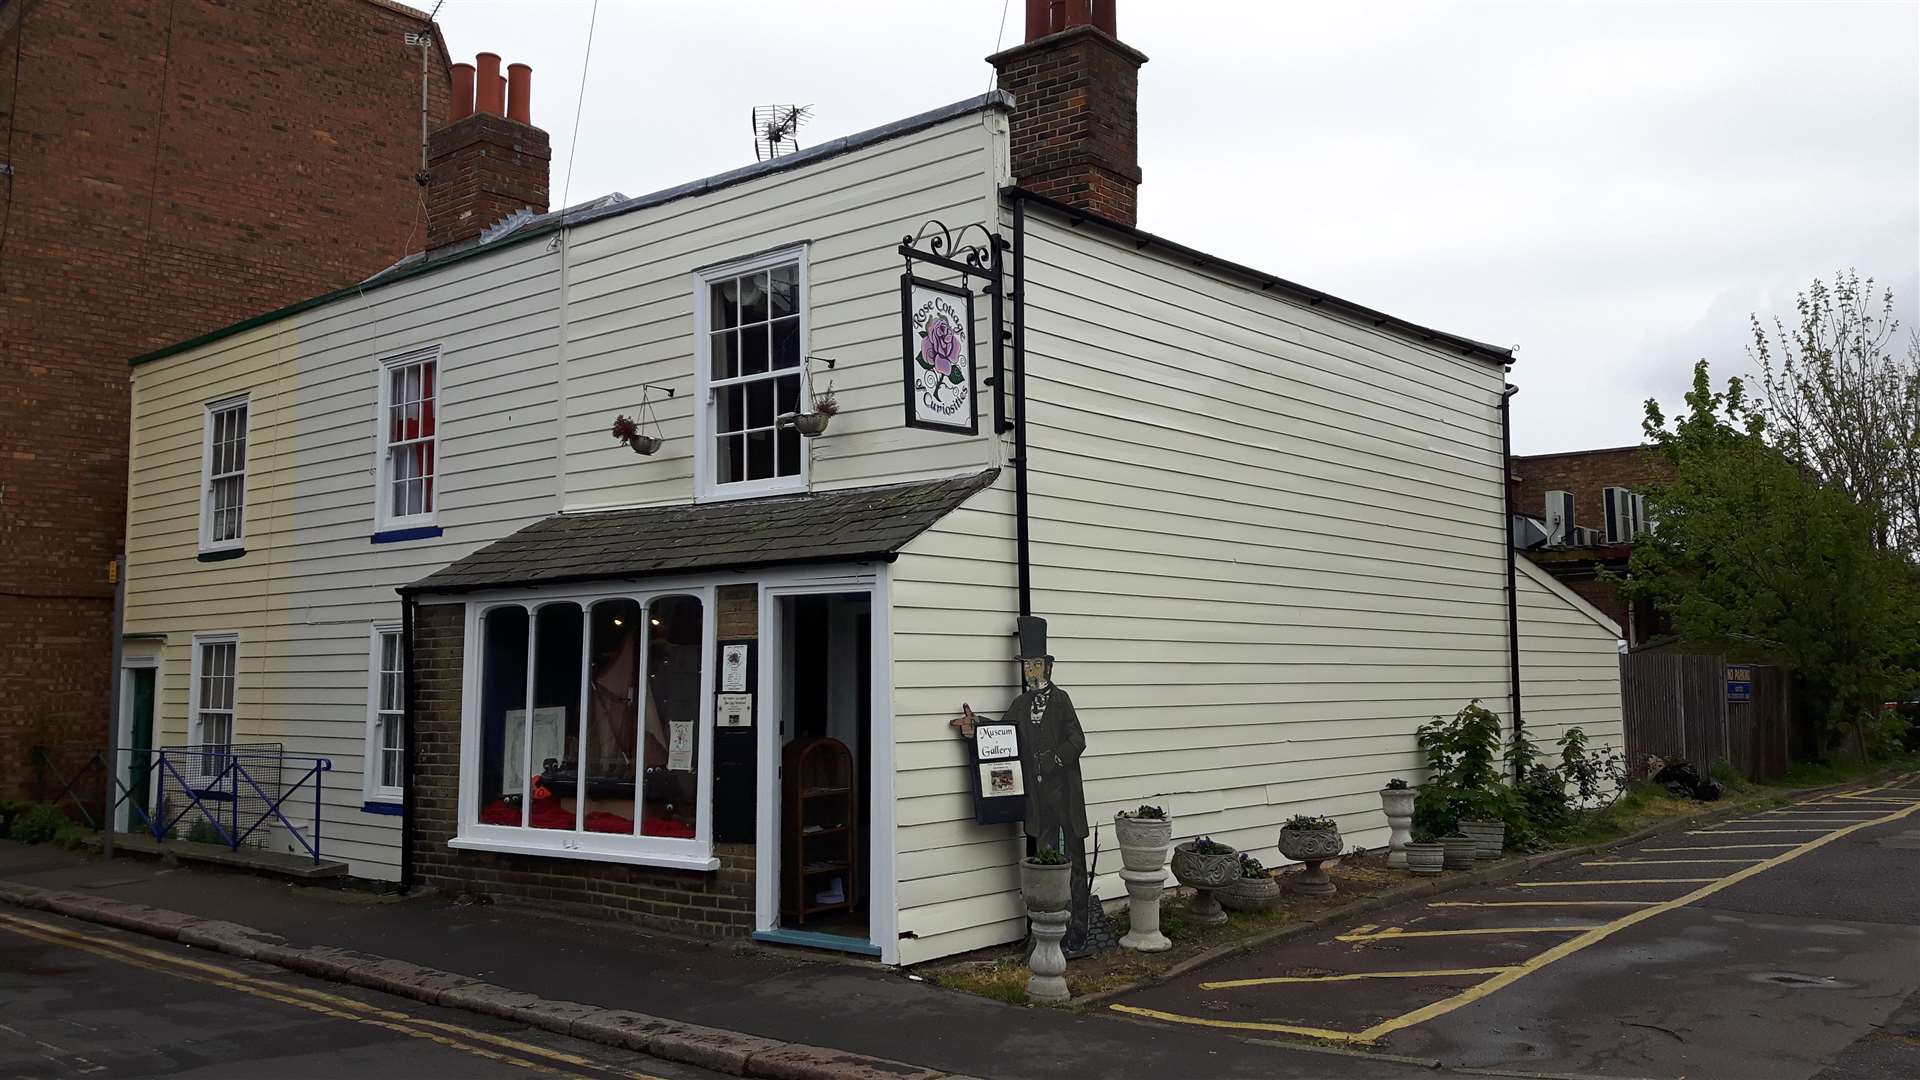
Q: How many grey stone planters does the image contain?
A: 9